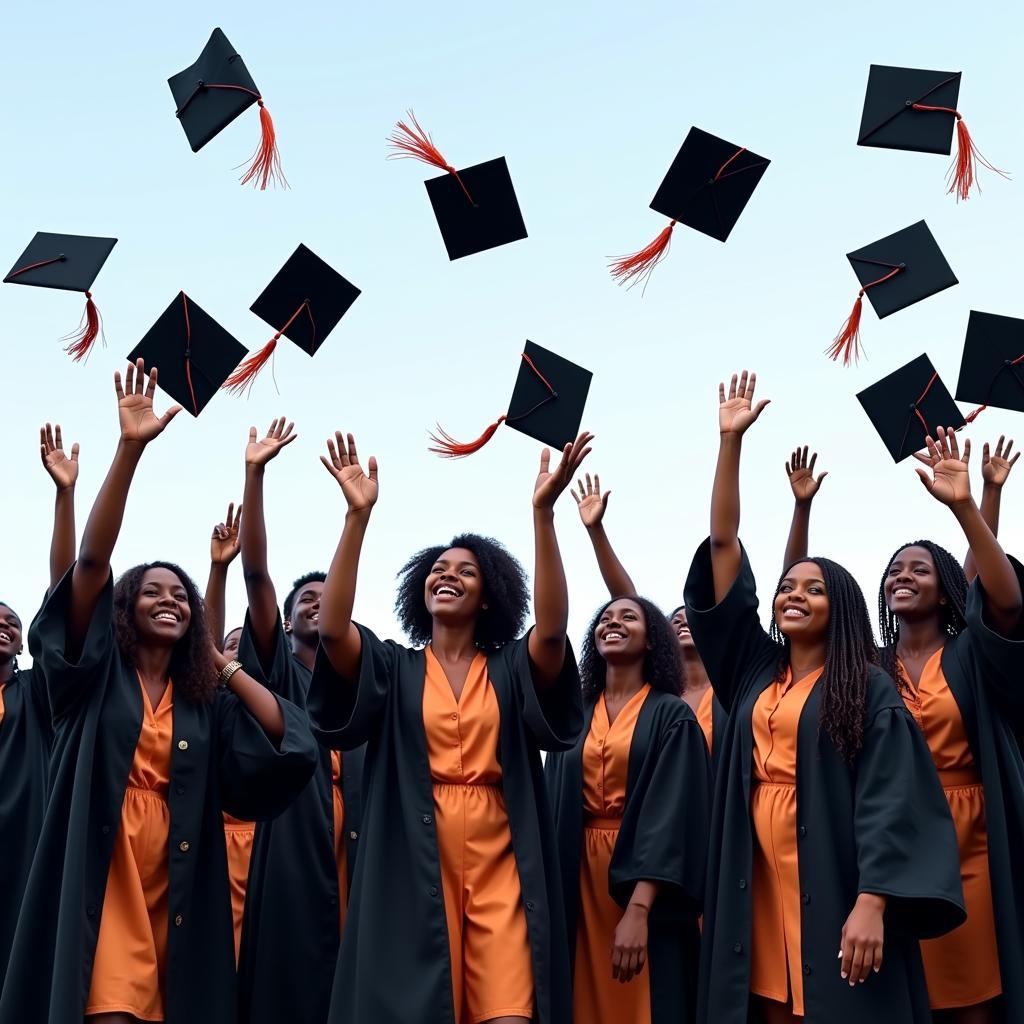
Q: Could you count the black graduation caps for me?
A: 11